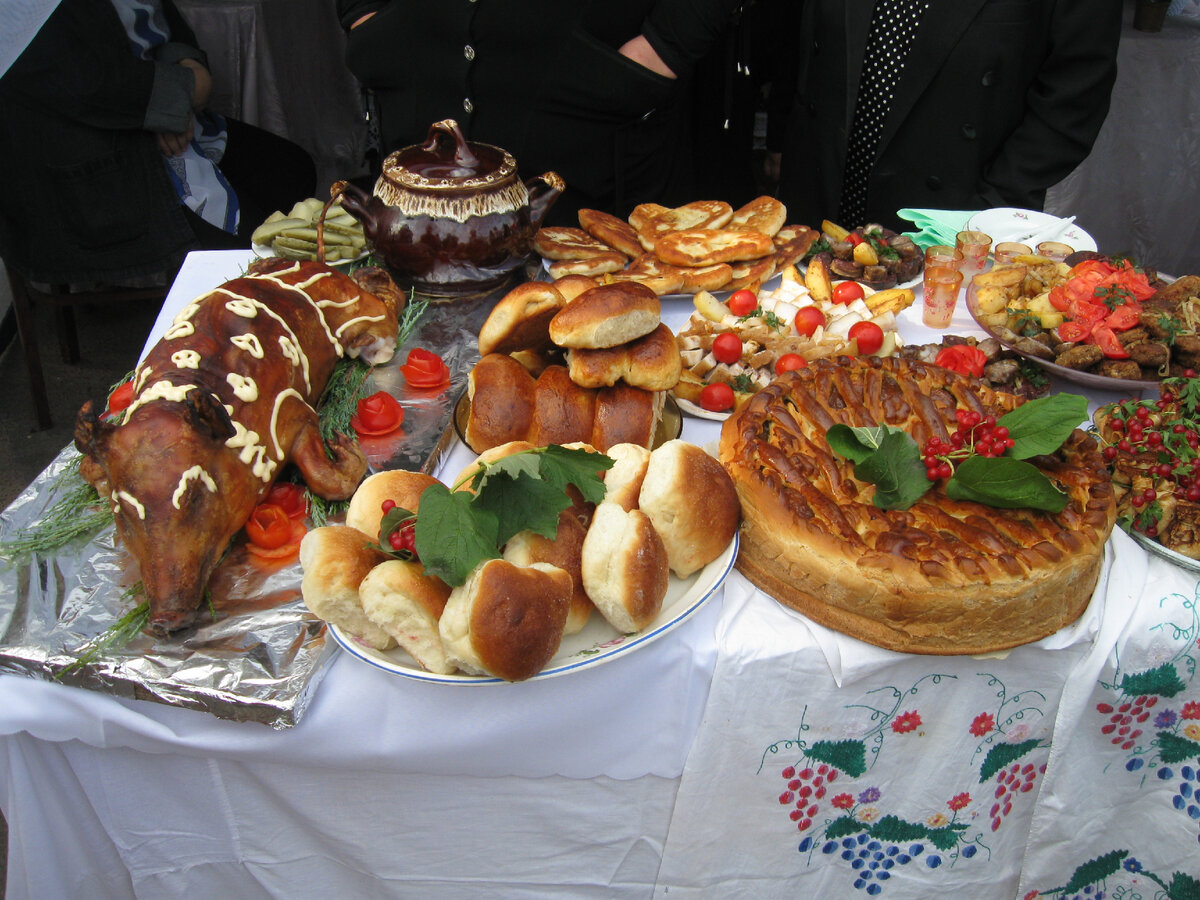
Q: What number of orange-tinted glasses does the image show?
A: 5